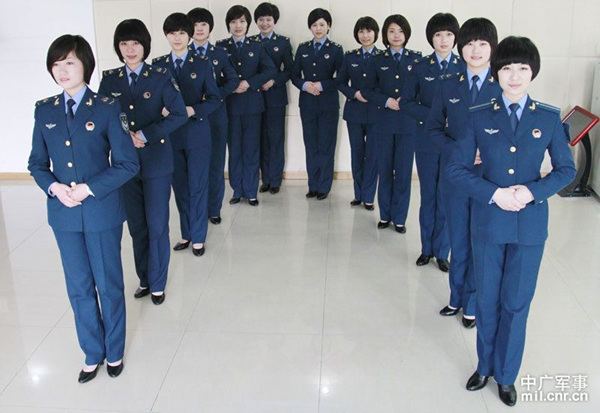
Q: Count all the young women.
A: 12